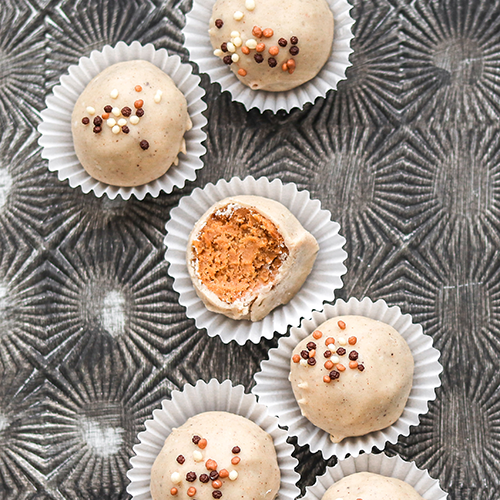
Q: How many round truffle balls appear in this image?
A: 6